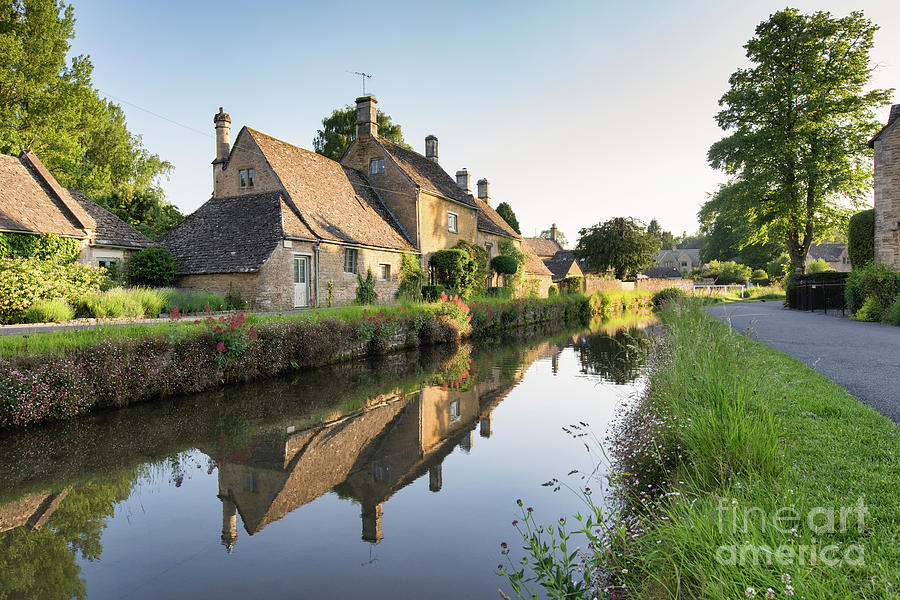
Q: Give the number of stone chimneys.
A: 6